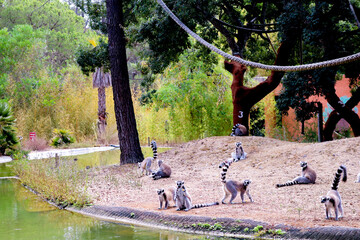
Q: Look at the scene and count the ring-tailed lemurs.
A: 9